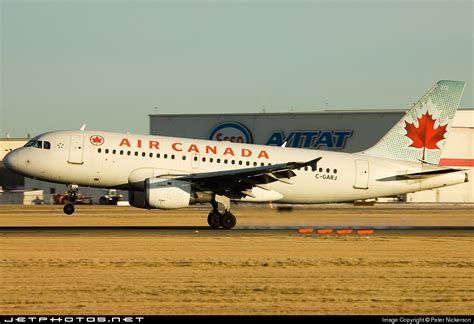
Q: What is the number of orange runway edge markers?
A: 4